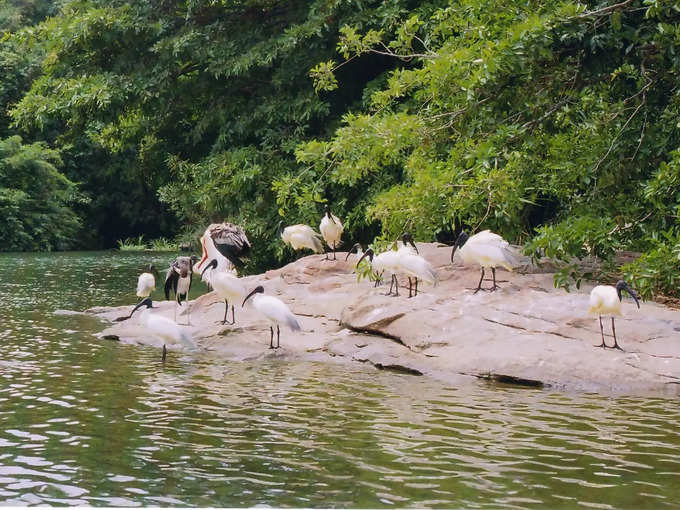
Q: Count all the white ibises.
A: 11